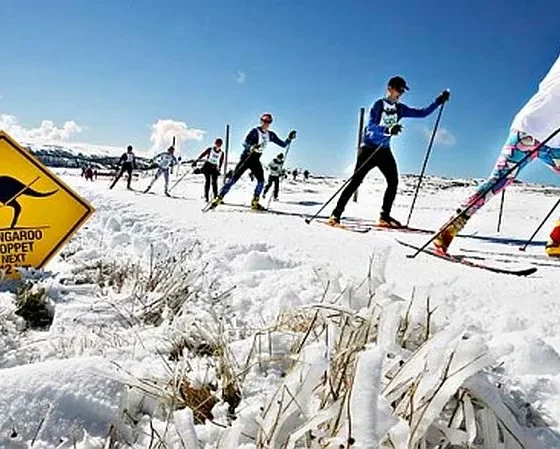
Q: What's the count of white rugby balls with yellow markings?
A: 0